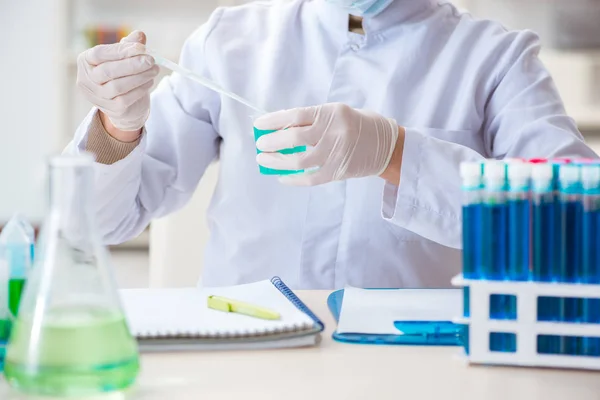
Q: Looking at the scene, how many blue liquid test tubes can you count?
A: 6